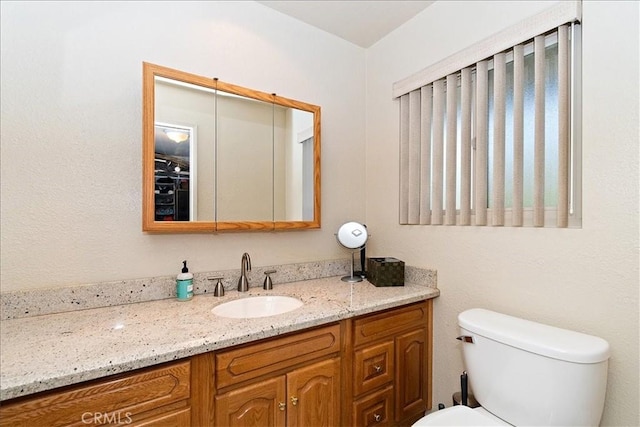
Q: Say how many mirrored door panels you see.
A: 3